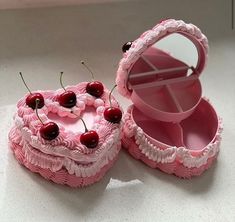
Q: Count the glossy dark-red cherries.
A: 7